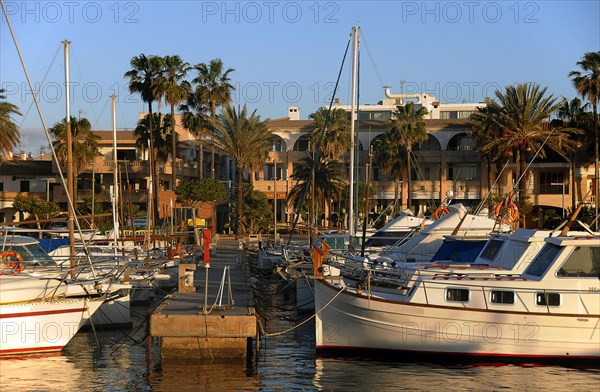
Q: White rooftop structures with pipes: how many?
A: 1